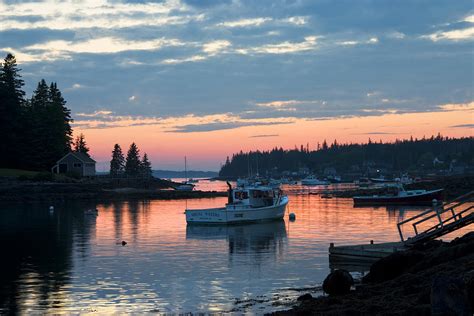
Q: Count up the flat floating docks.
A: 1